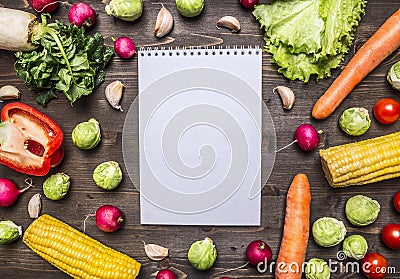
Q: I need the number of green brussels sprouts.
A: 13